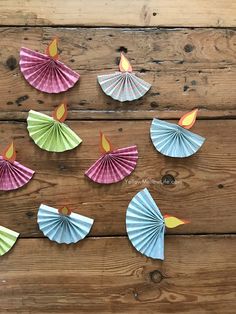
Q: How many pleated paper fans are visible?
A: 9